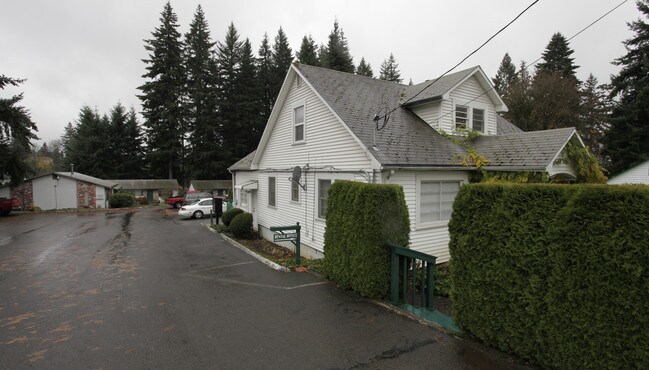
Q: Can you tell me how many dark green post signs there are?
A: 1